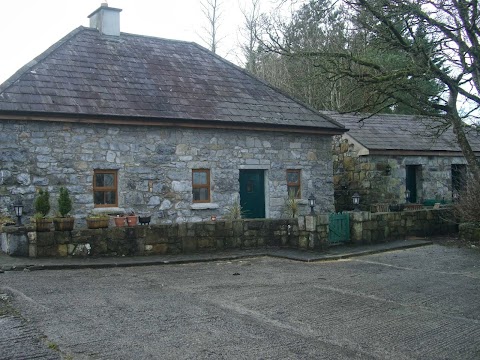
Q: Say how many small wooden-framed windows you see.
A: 3